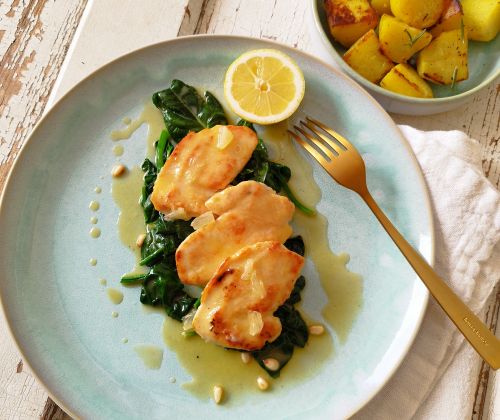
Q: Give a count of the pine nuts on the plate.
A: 7